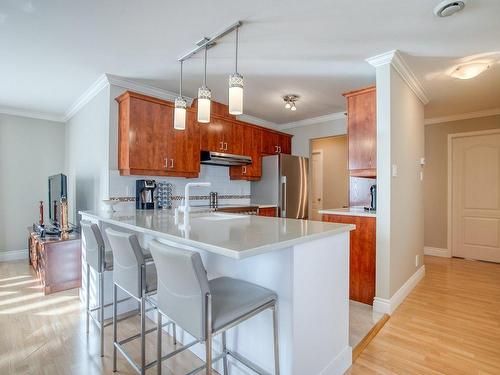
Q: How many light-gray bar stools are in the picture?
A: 3